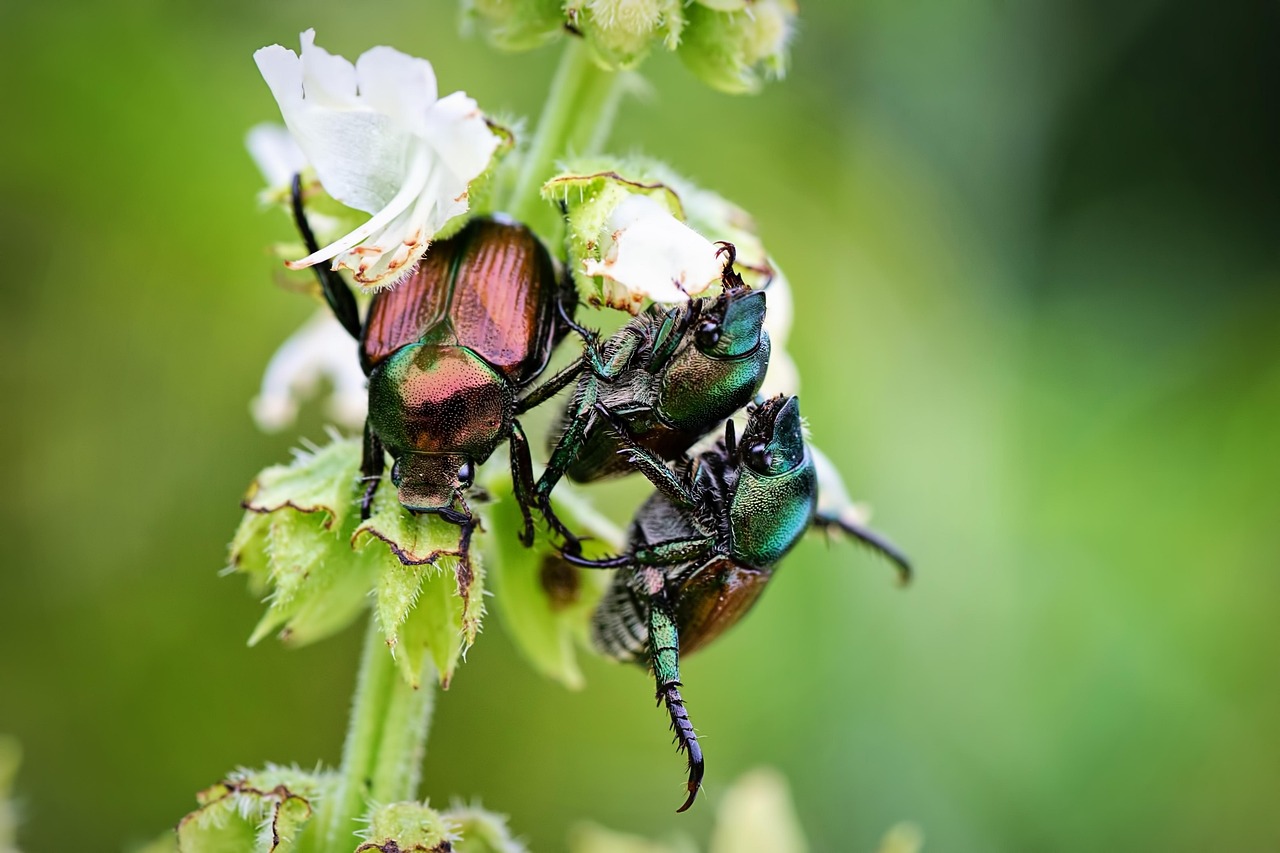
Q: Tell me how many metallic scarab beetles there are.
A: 3